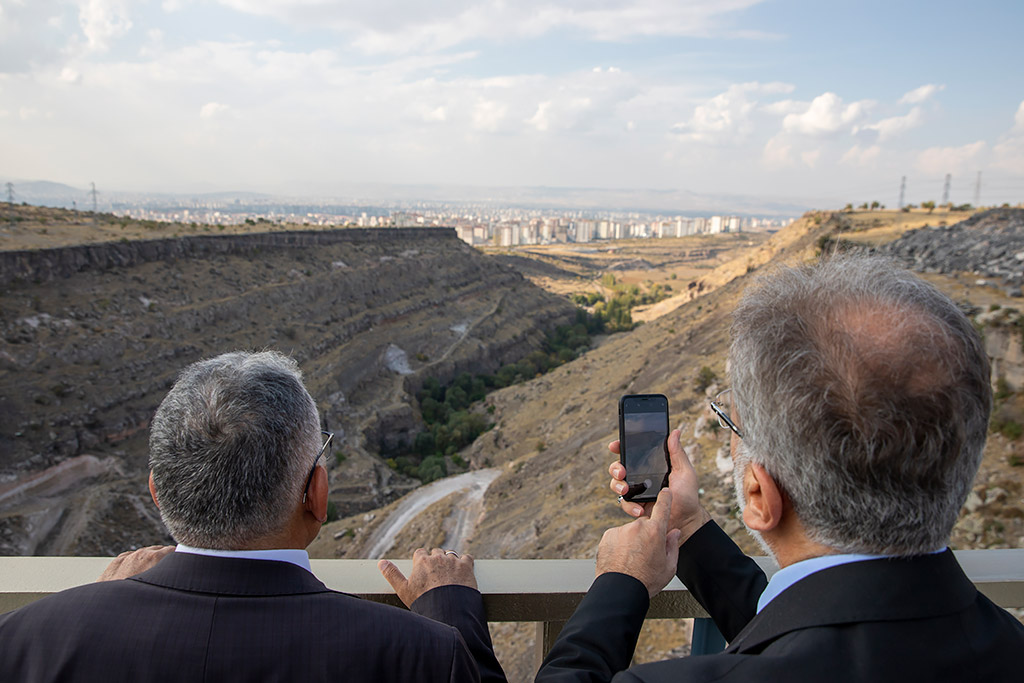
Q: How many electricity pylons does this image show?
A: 5